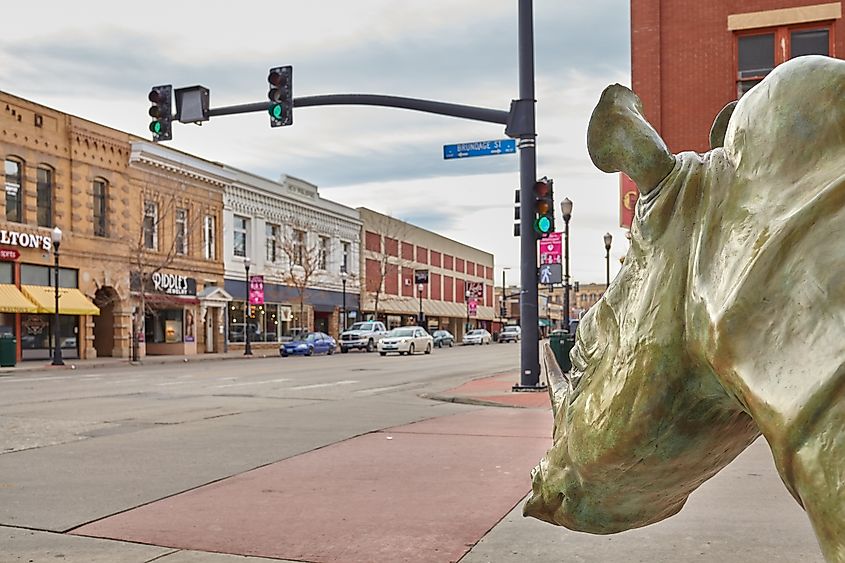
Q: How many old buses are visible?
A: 0